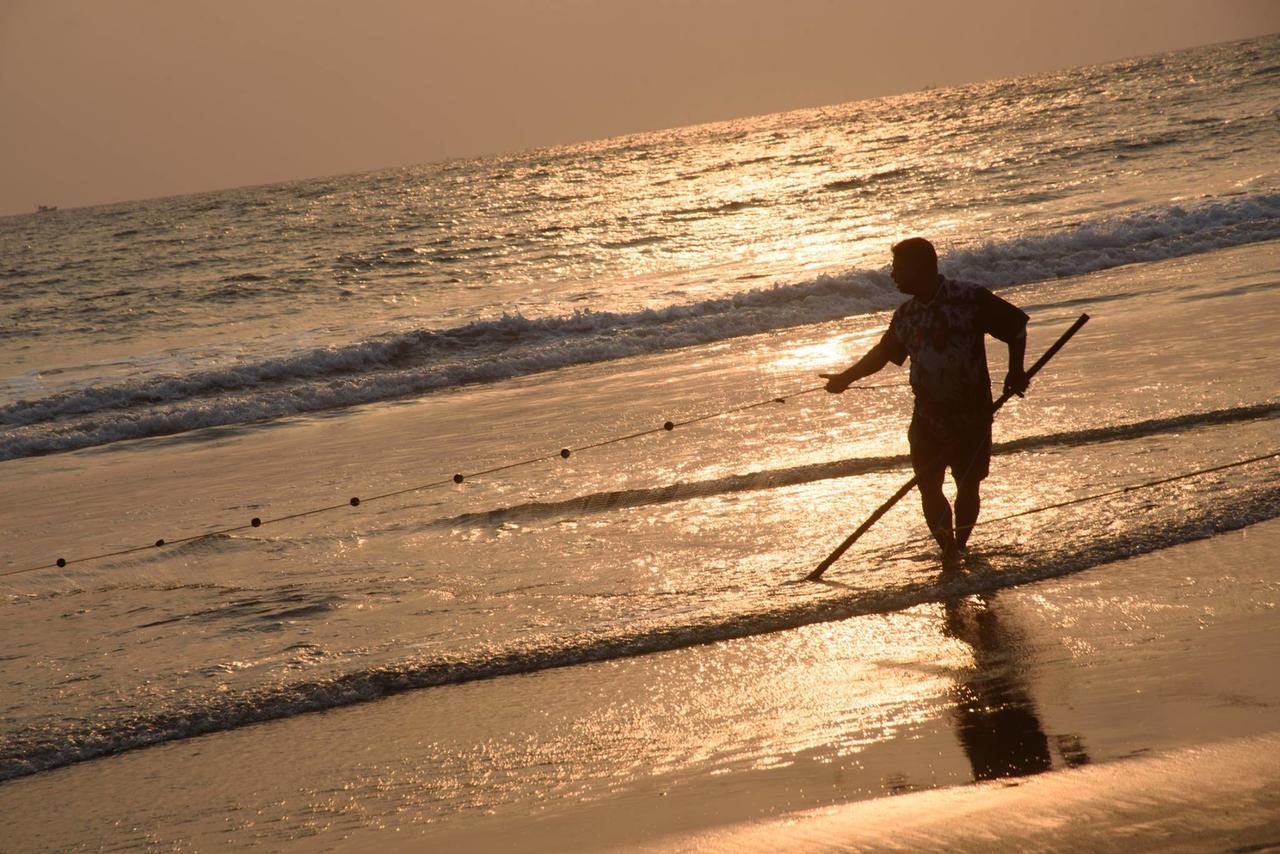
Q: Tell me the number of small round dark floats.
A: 7